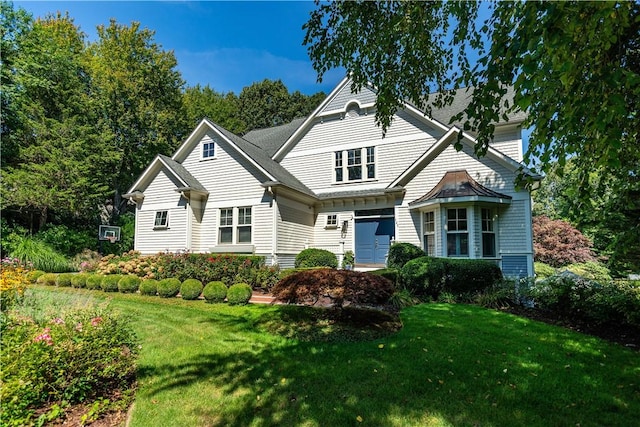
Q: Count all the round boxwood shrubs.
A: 12